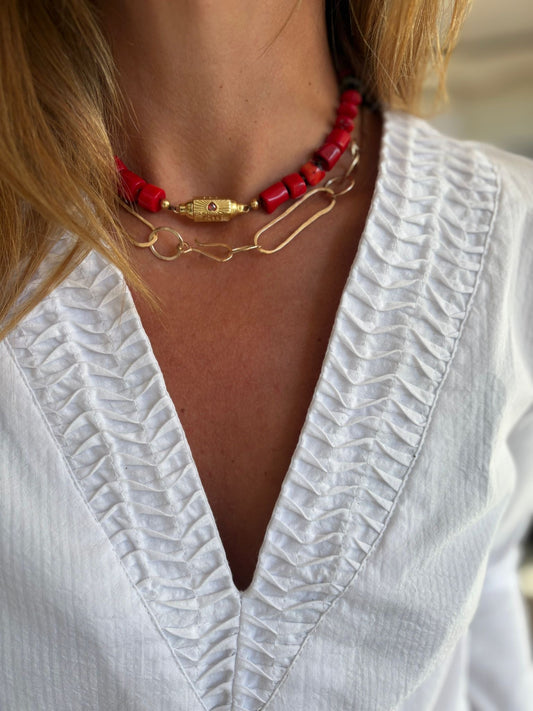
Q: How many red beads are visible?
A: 11